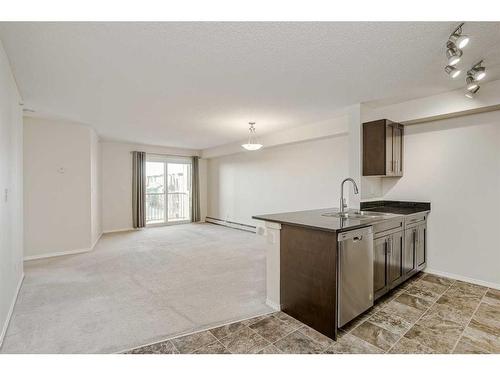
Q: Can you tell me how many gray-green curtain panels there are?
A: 2